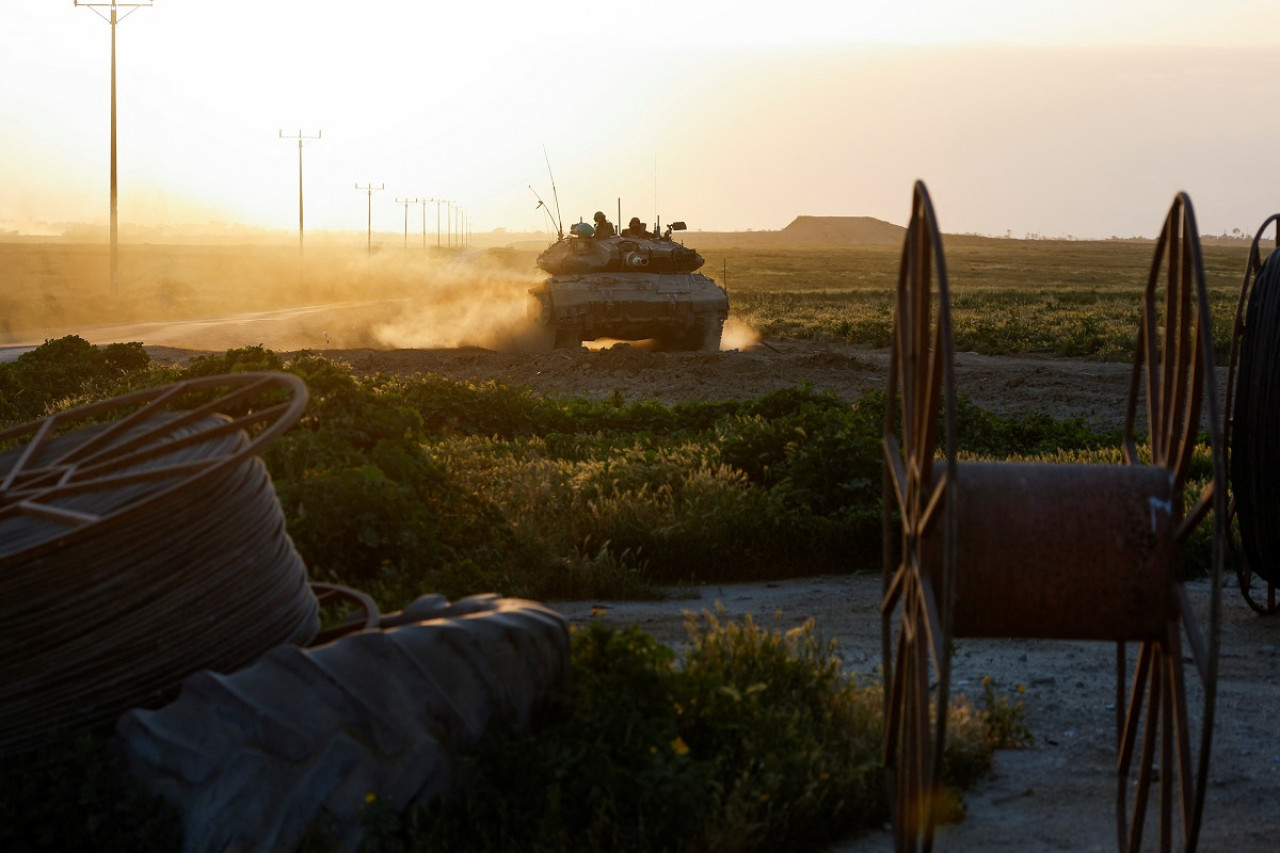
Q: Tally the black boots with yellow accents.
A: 0